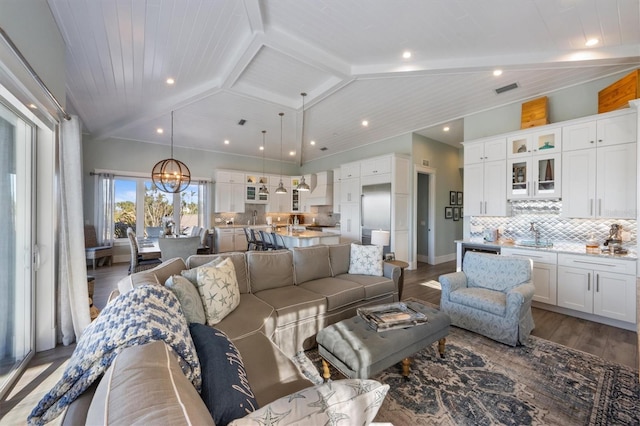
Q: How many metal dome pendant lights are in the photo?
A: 3